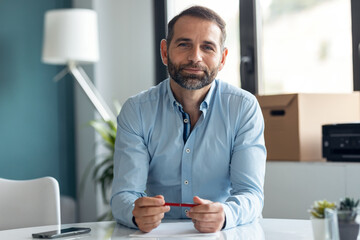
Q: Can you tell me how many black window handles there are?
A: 1